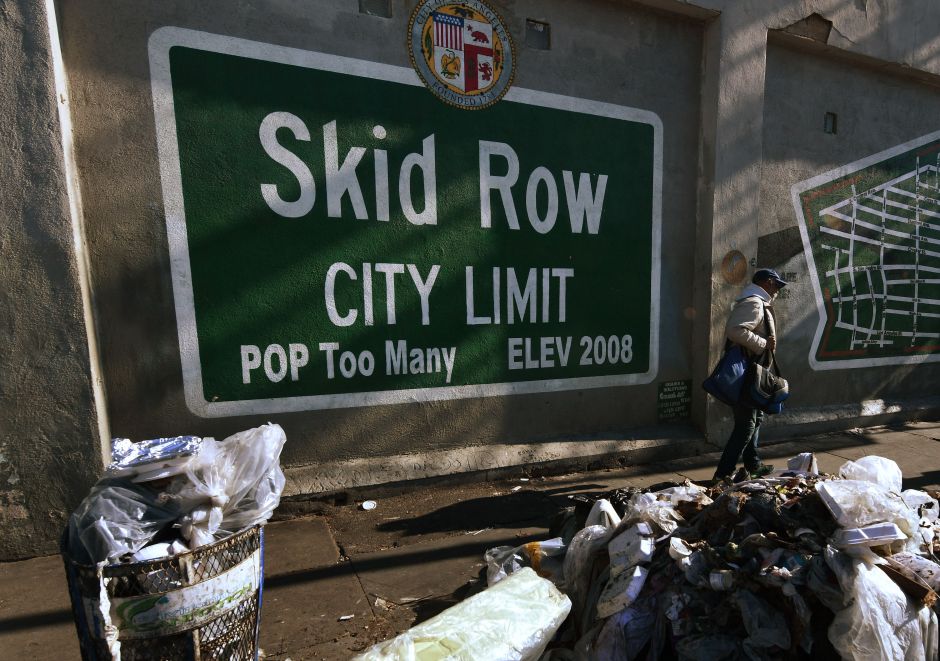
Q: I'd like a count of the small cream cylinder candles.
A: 0